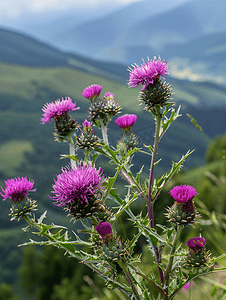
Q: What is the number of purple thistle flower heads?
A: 11